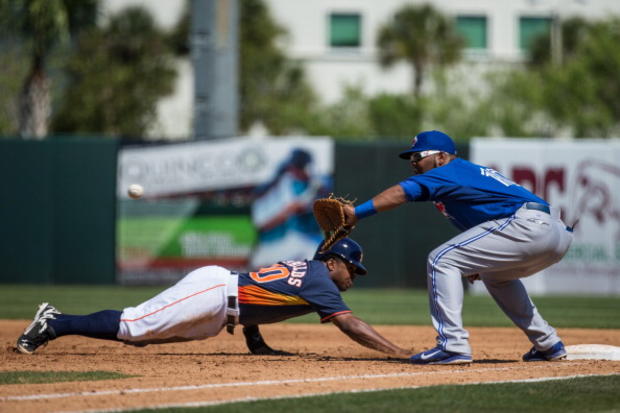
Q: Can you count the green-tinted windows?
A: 3